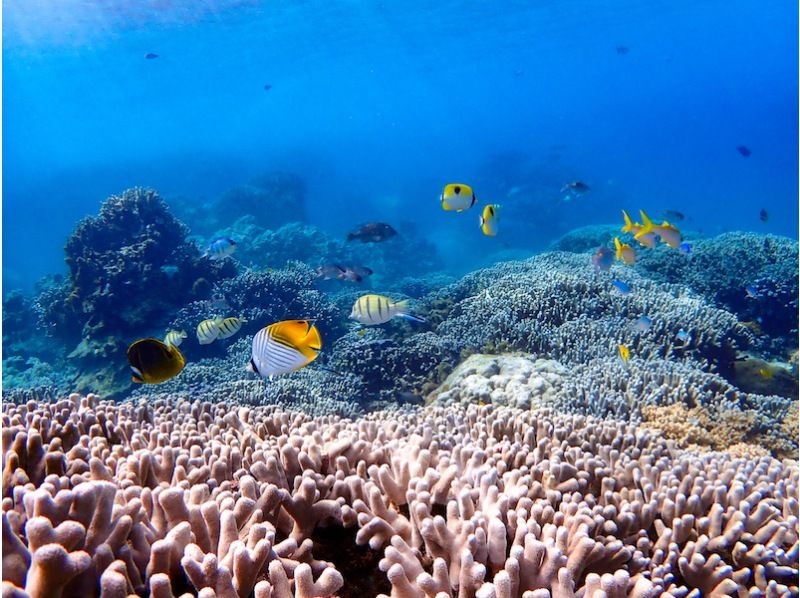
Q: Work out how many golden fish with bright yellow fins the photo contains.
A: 3